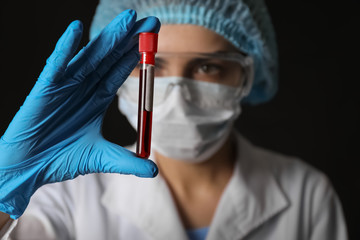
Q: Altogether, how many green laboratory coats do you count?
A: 0